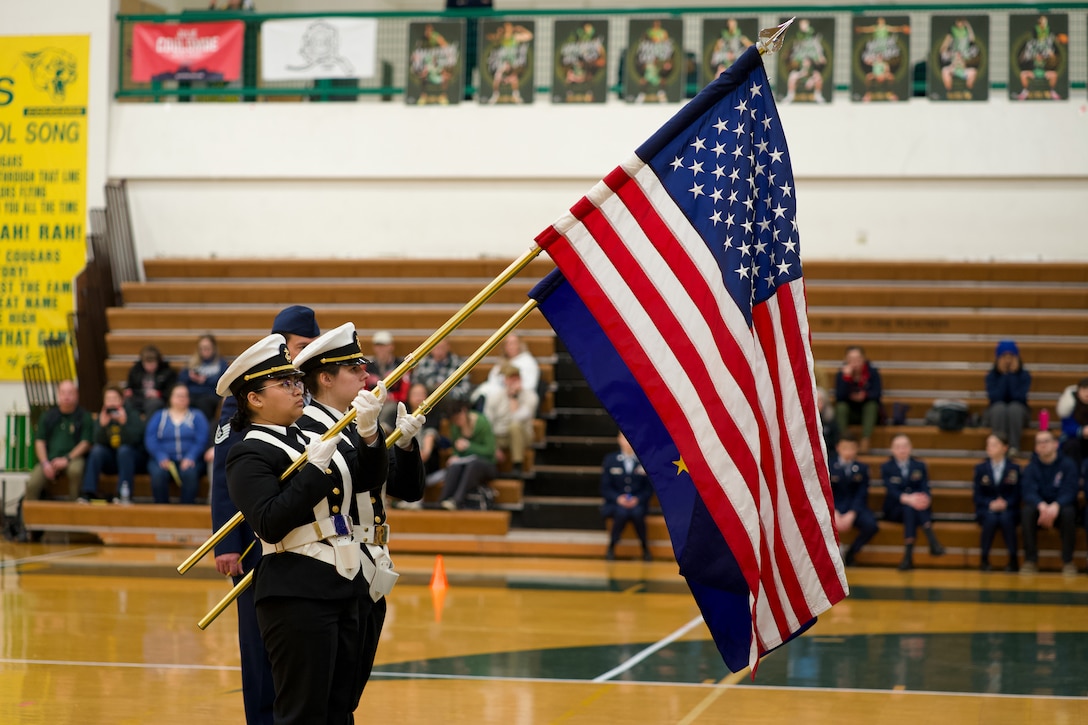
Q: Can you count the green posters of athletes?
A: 9